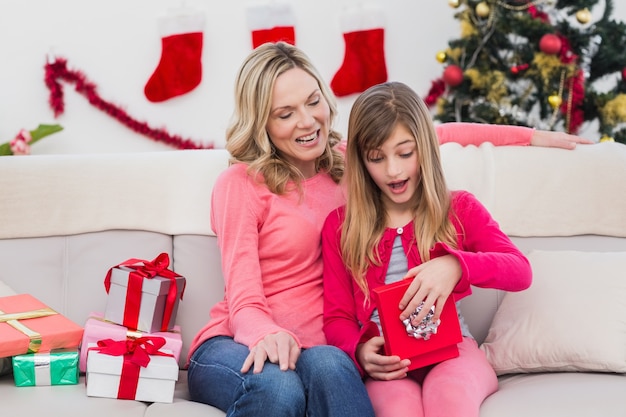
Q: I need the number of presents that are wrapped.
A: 5